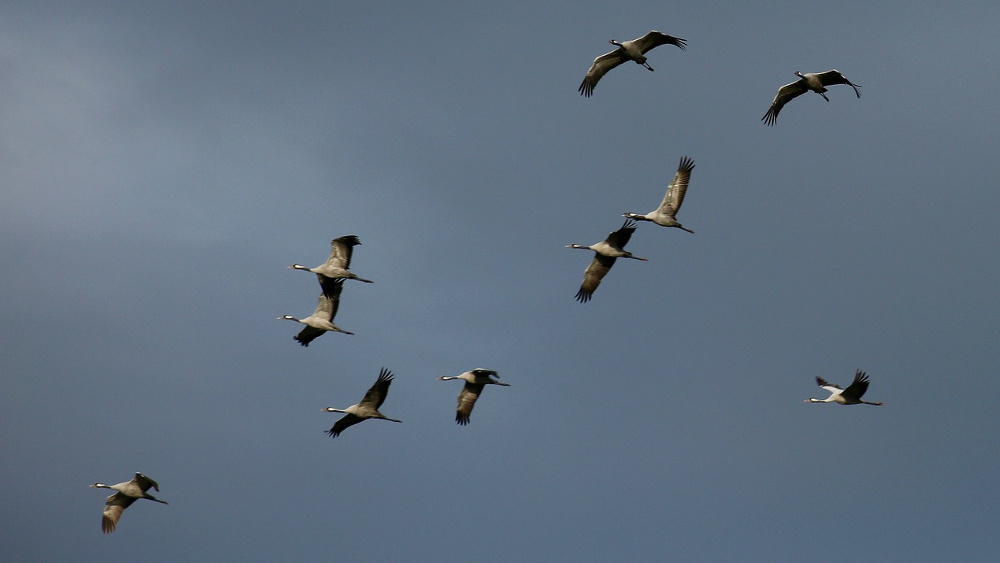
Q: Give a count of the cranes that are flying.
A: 10